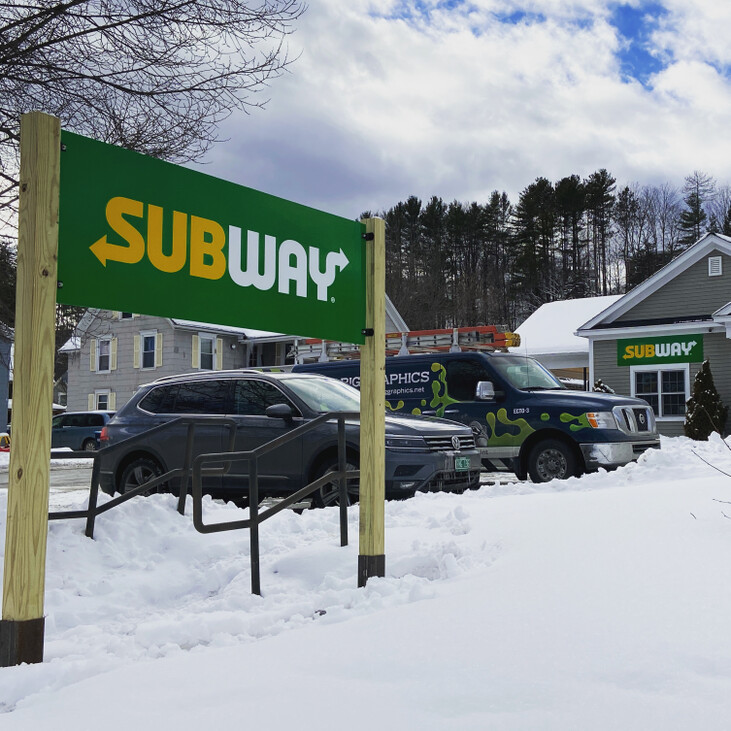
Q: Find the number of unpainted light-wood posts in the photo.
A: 2